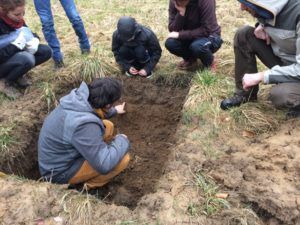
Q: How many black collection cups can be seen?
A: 0